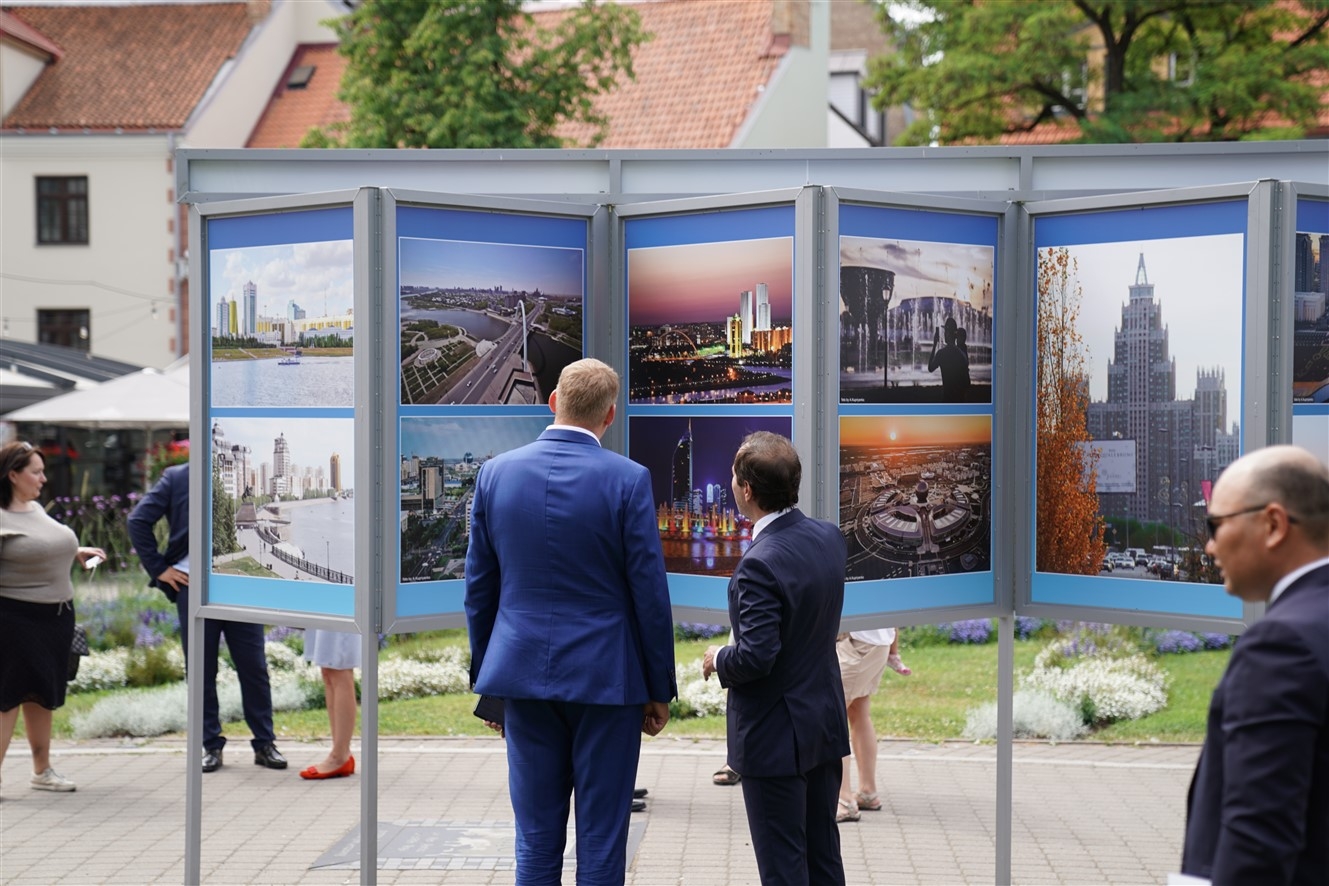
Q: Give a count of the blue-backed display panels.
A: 6